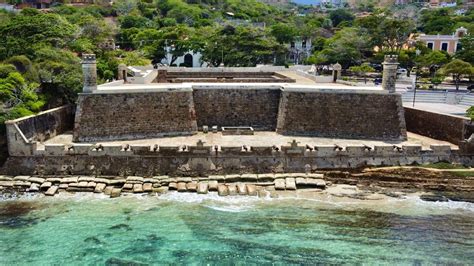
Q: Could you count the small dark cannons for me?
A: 12